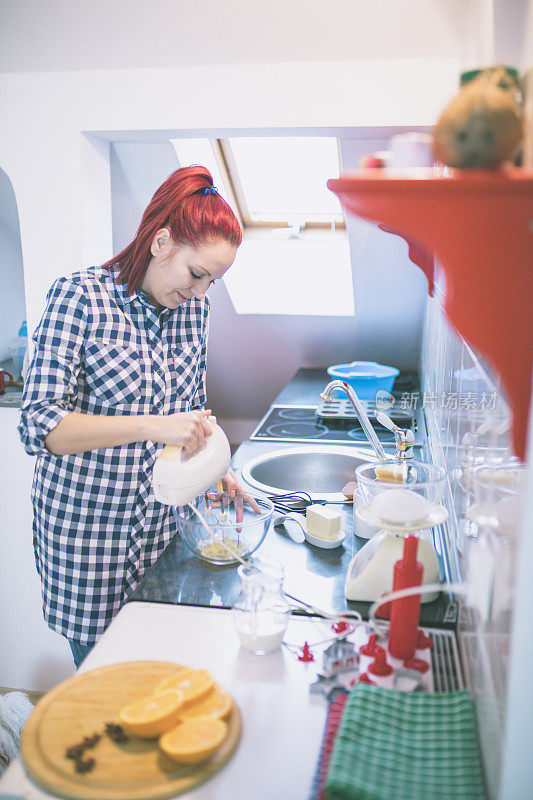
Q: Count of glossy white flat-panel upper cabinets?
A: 0